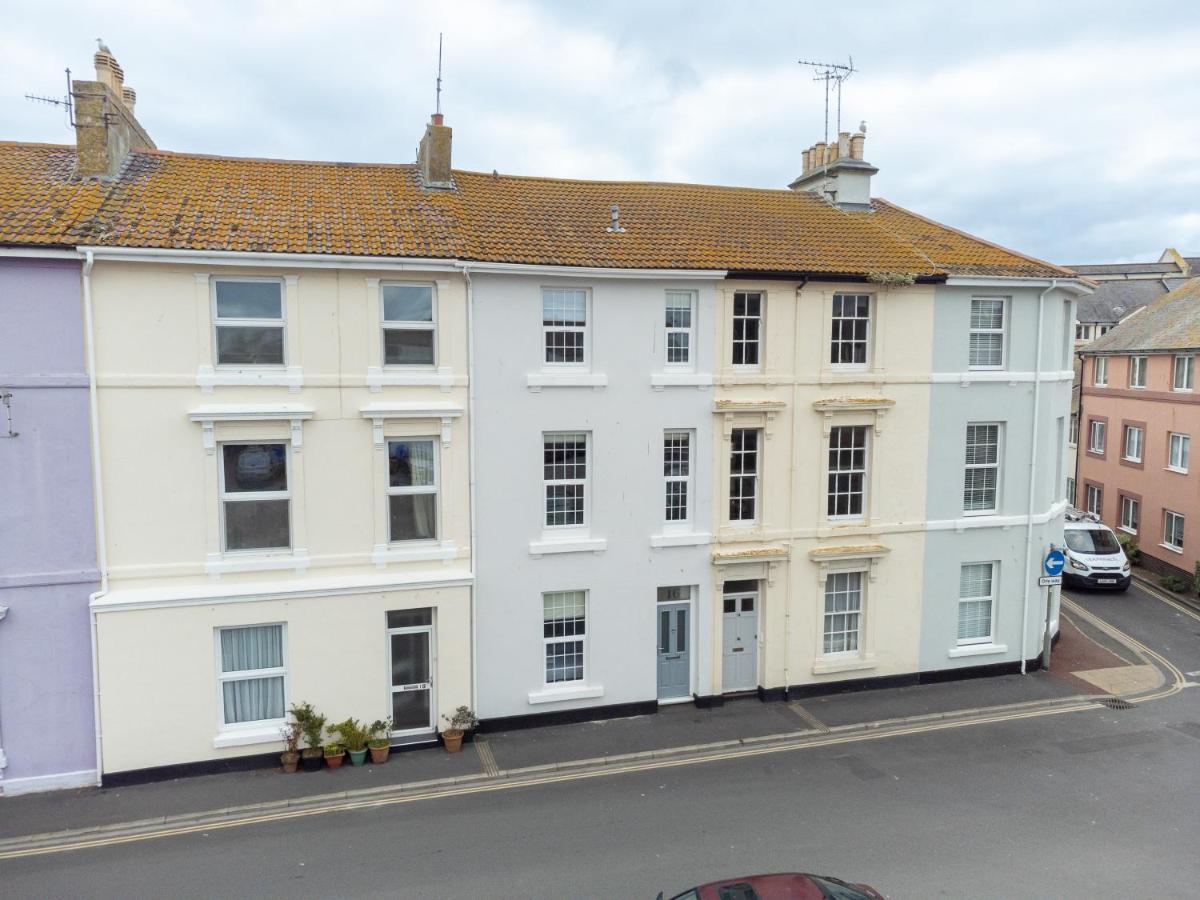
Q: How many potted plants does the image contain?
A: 6